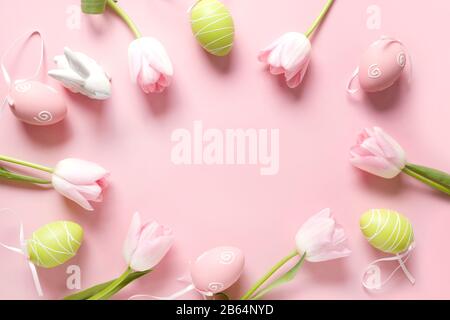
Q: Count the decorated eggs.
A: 6